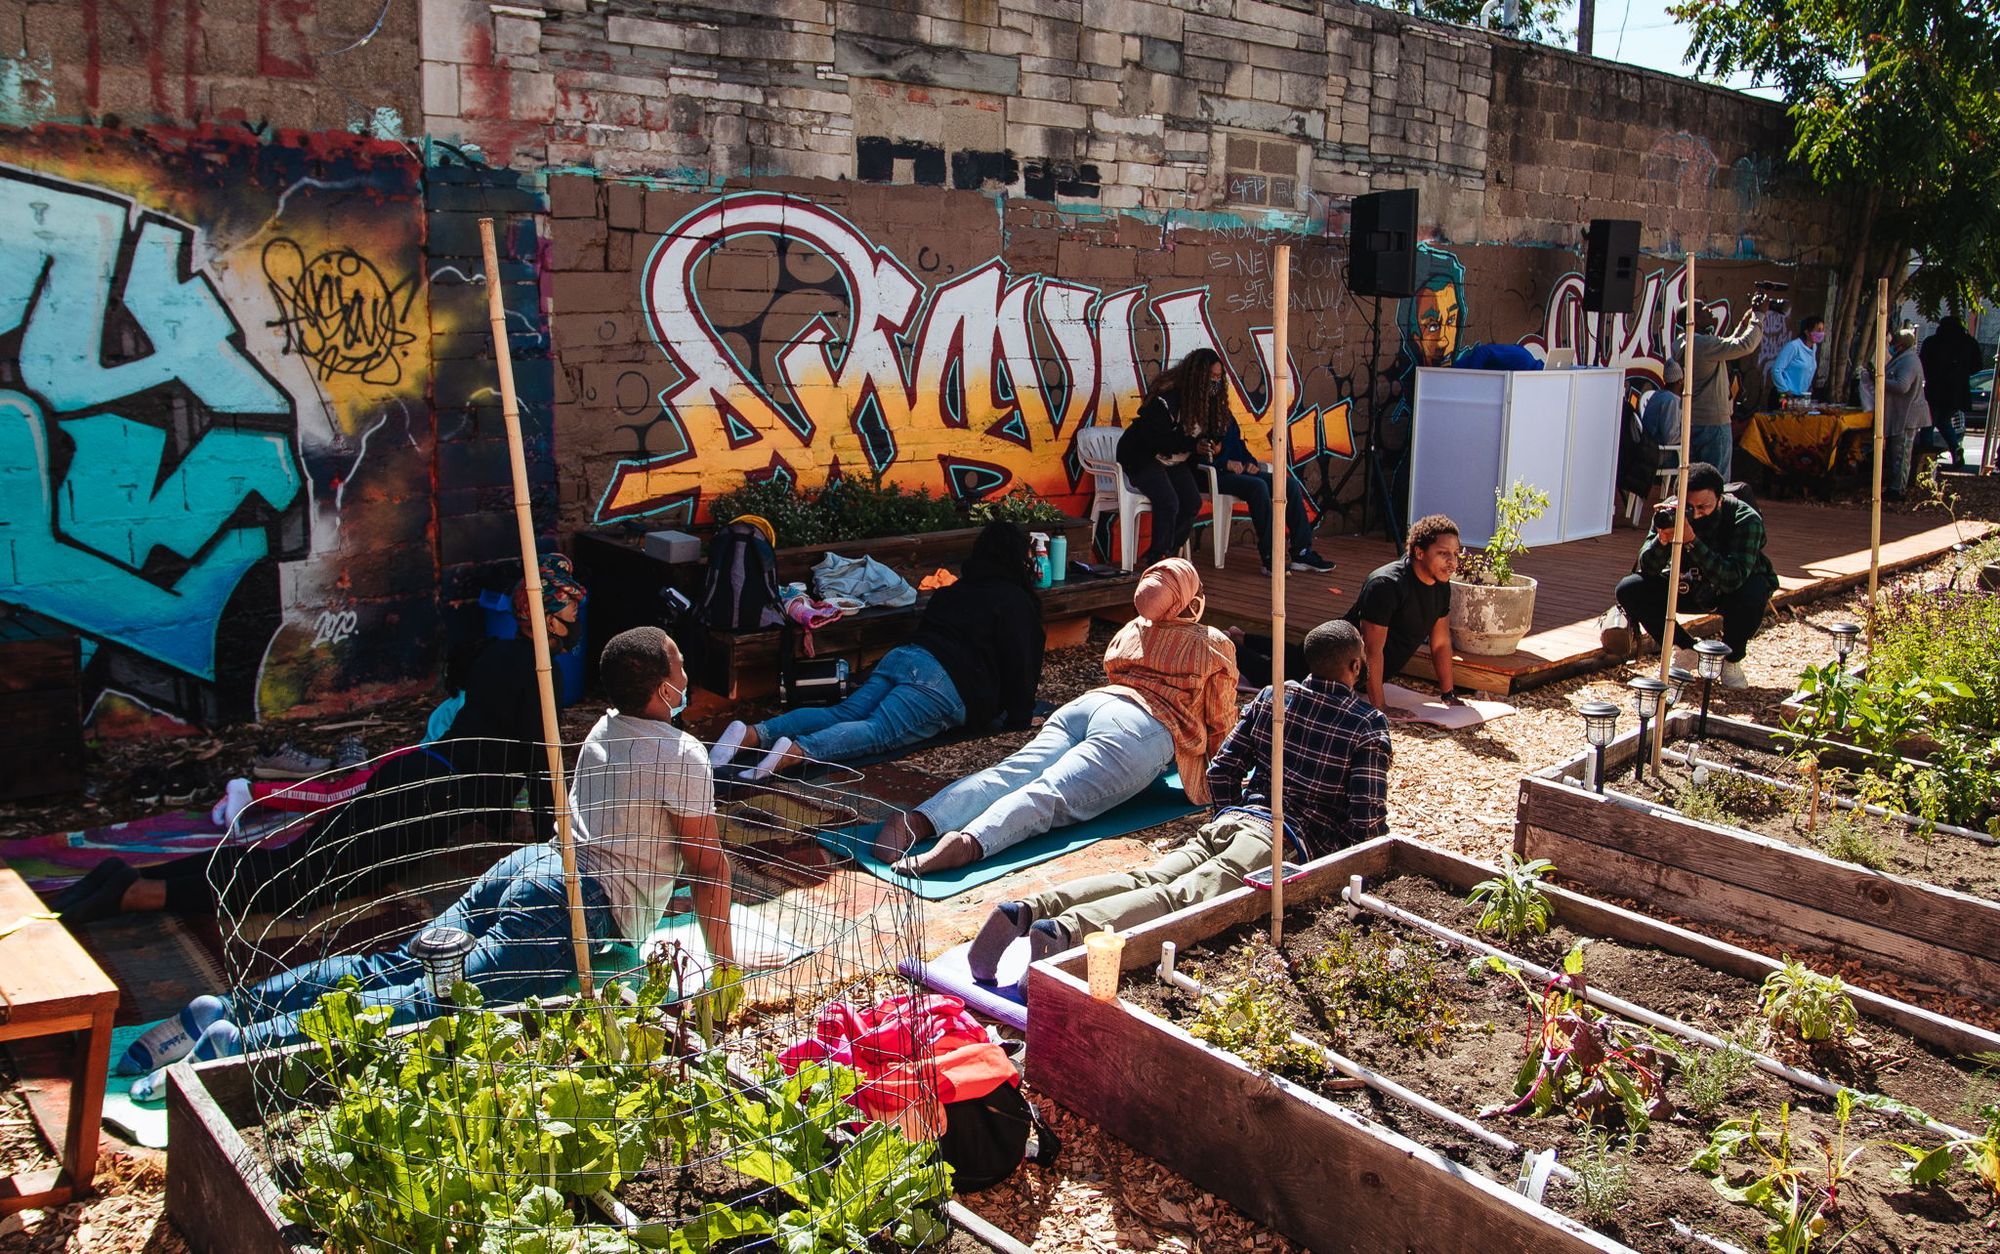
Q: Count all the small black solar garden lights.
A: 6